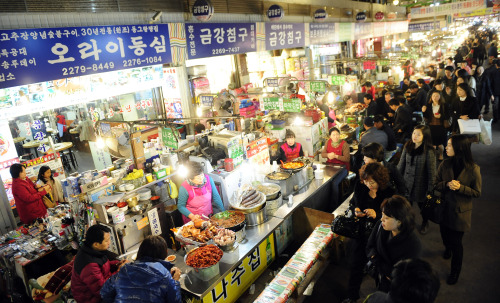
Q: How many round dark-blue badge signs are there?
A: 4